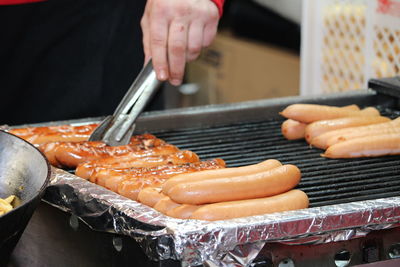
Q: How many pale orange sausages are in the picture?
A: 11